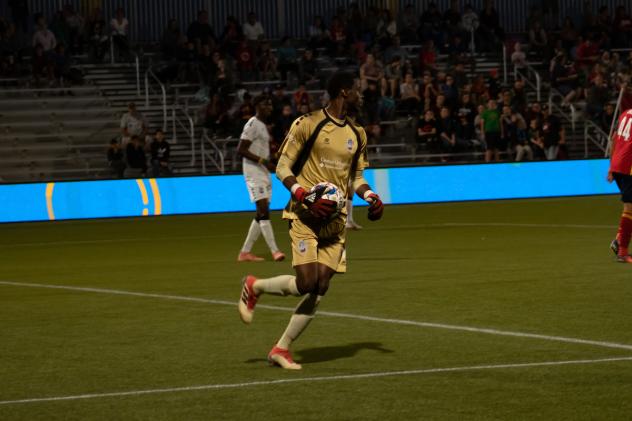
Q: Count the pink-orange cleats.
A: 2